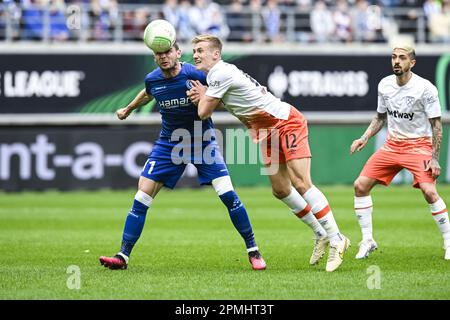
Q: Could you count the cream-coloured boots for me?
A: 2